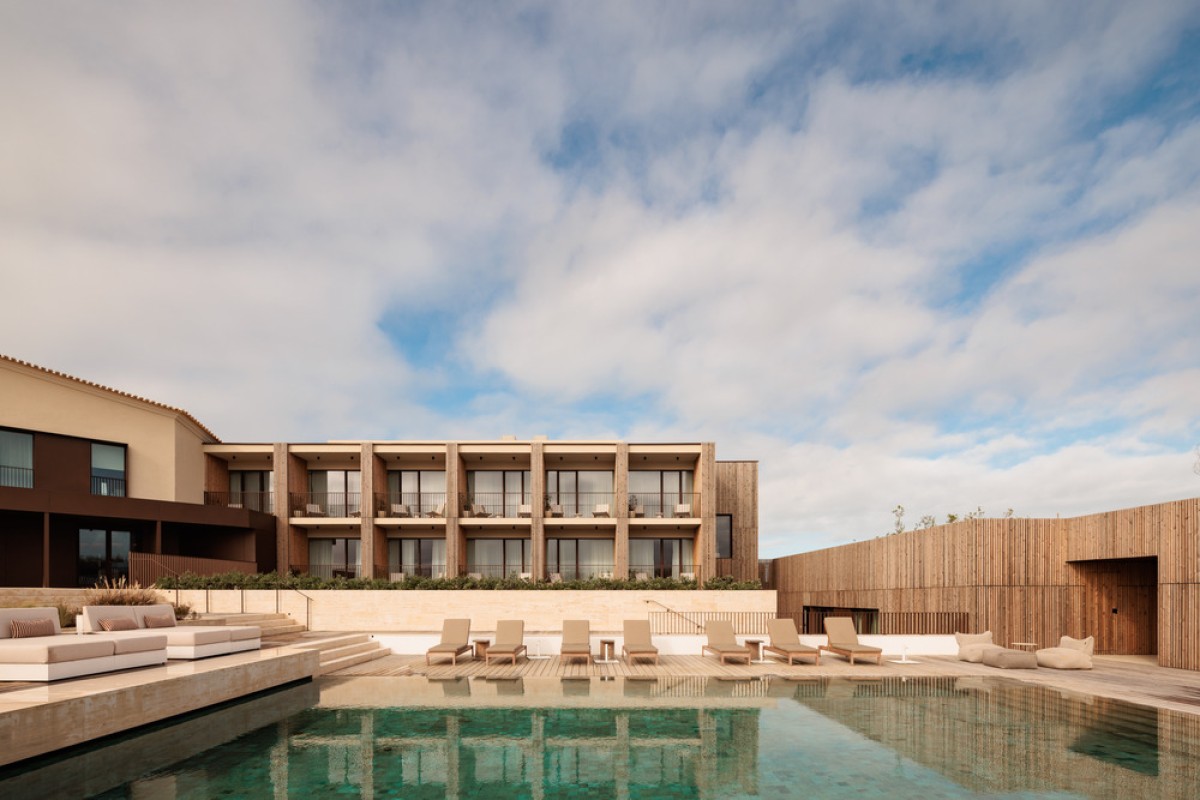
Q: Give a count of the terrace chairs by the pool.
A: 7